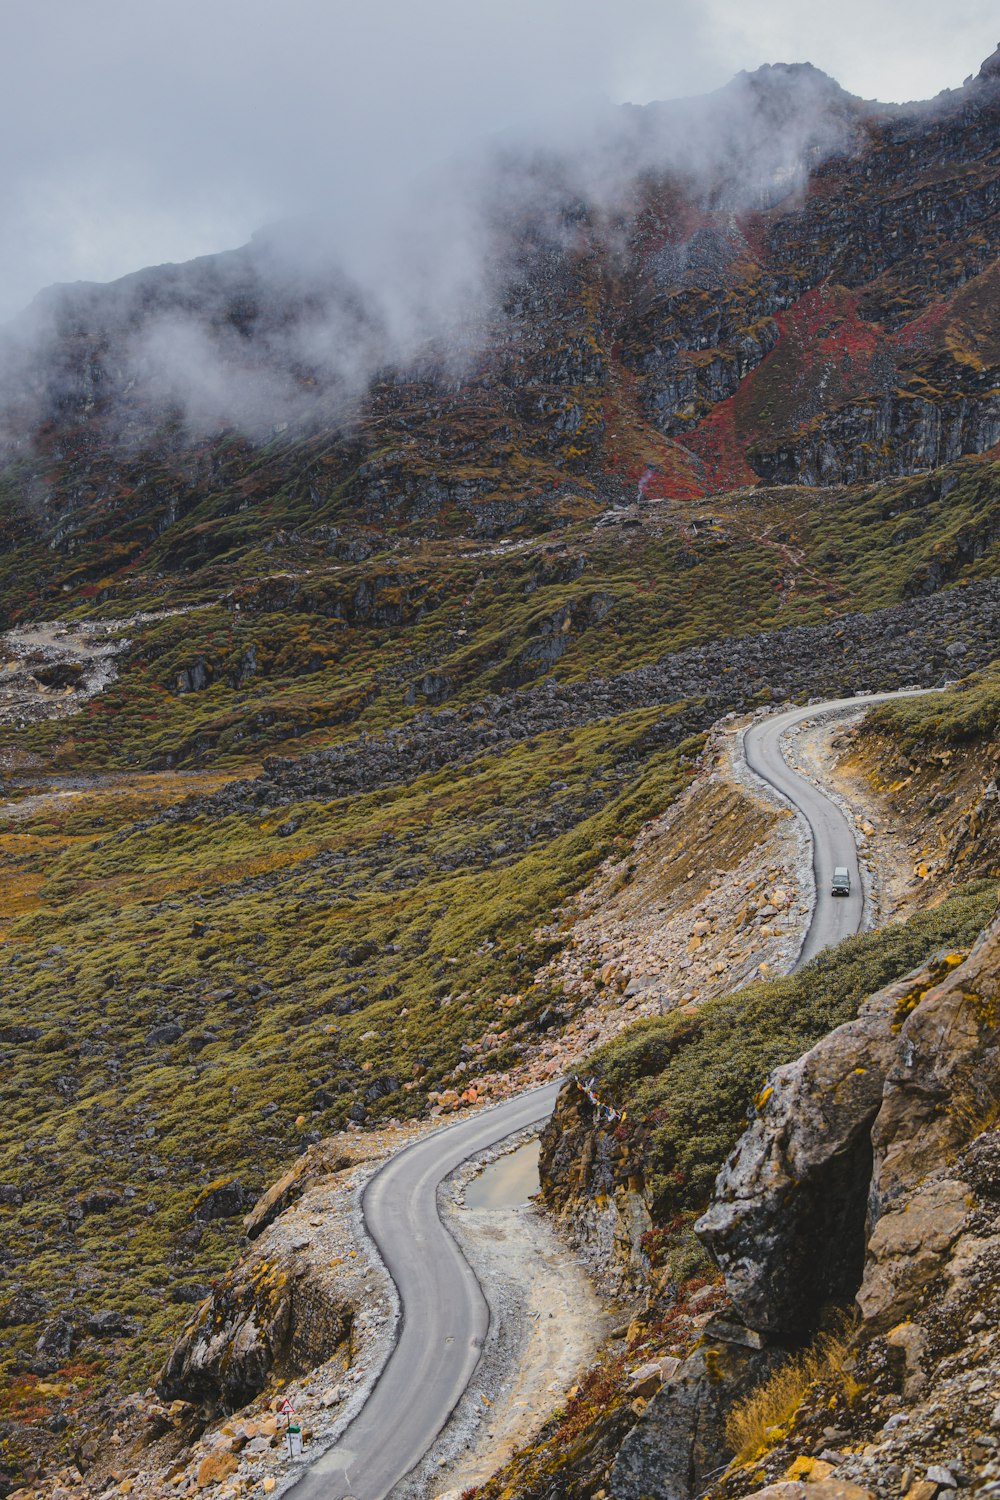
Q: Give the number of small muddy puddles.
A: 1